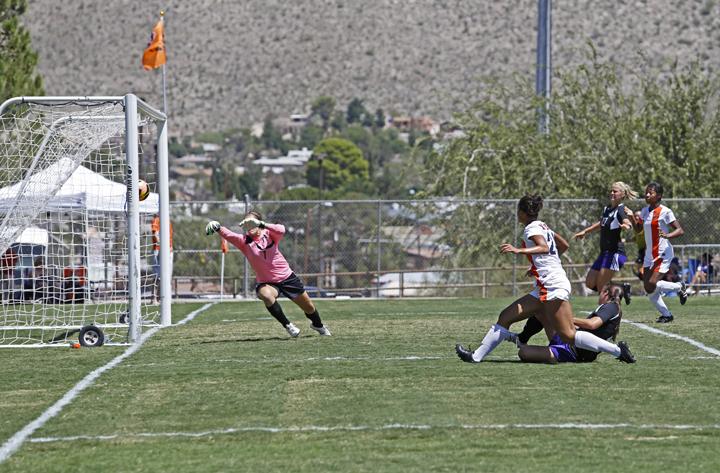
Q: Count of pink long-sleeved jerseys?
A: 1